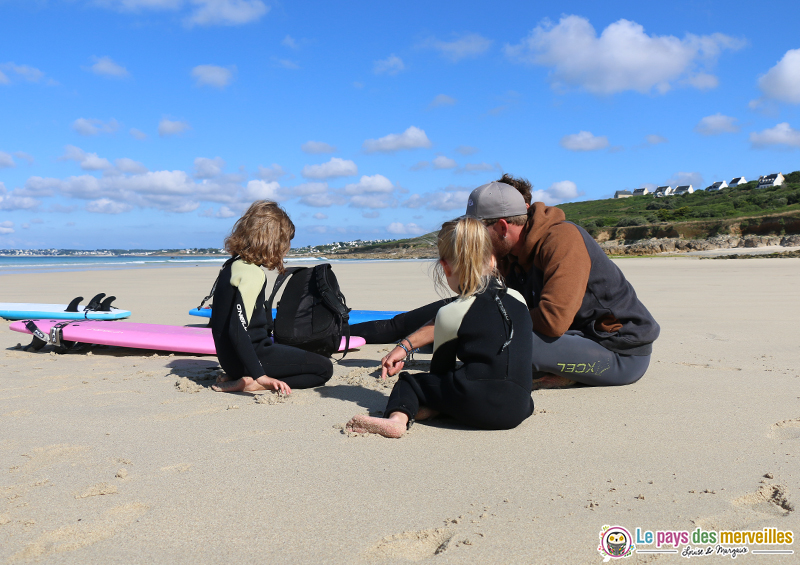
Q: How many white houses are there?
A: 7